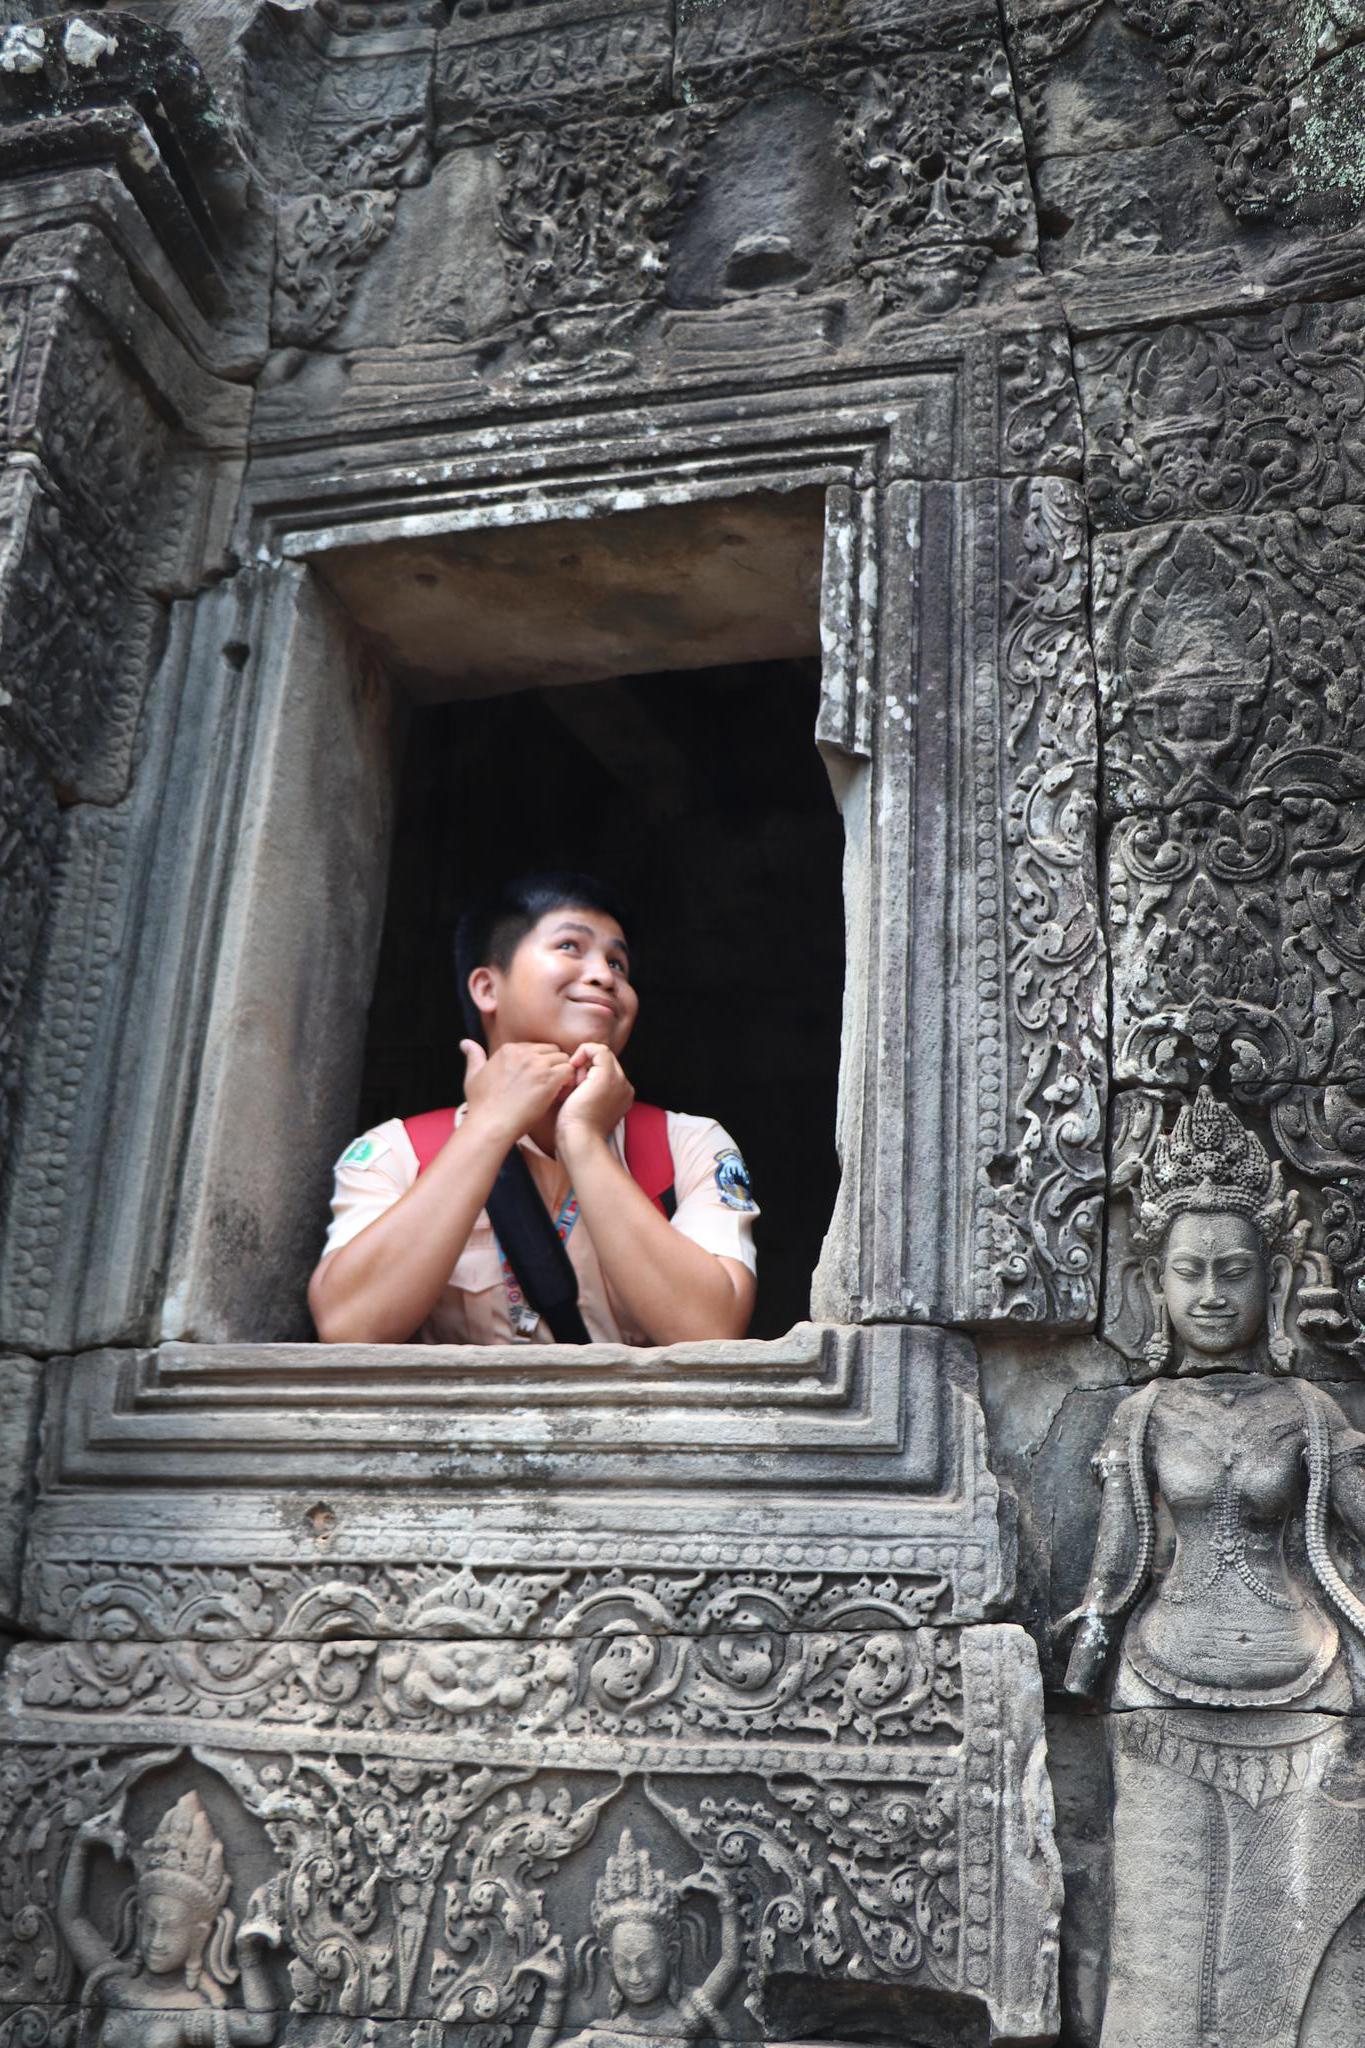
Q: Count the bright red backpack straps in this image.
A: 2